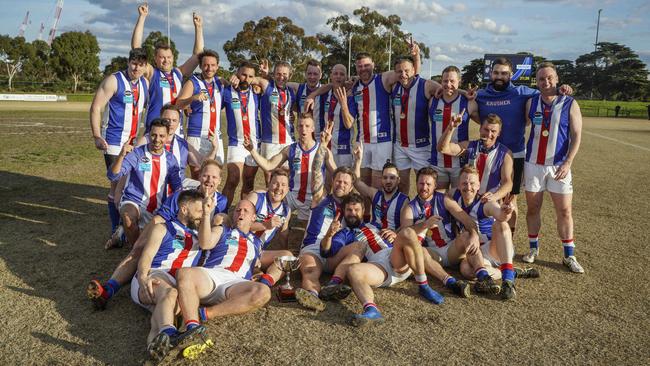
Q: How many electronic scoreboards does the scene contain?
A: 1